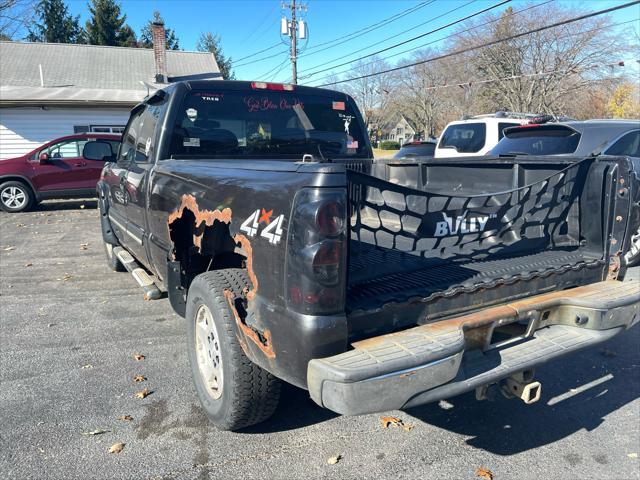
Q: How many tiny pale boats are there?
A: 0